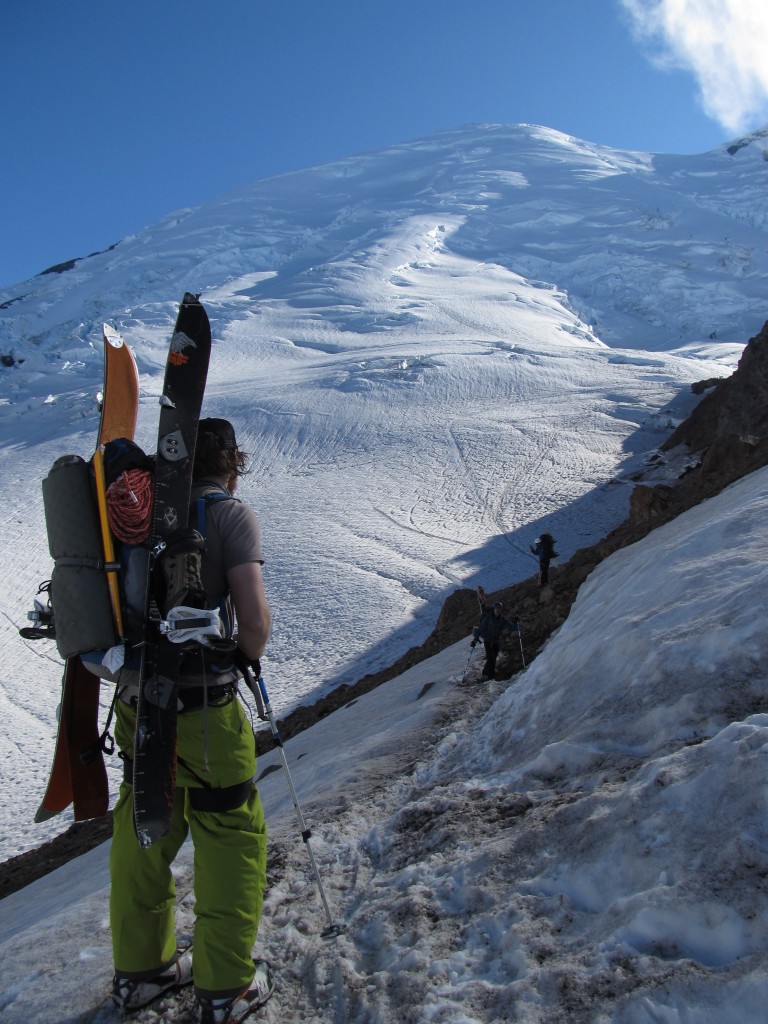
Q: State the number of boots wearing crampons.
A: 2